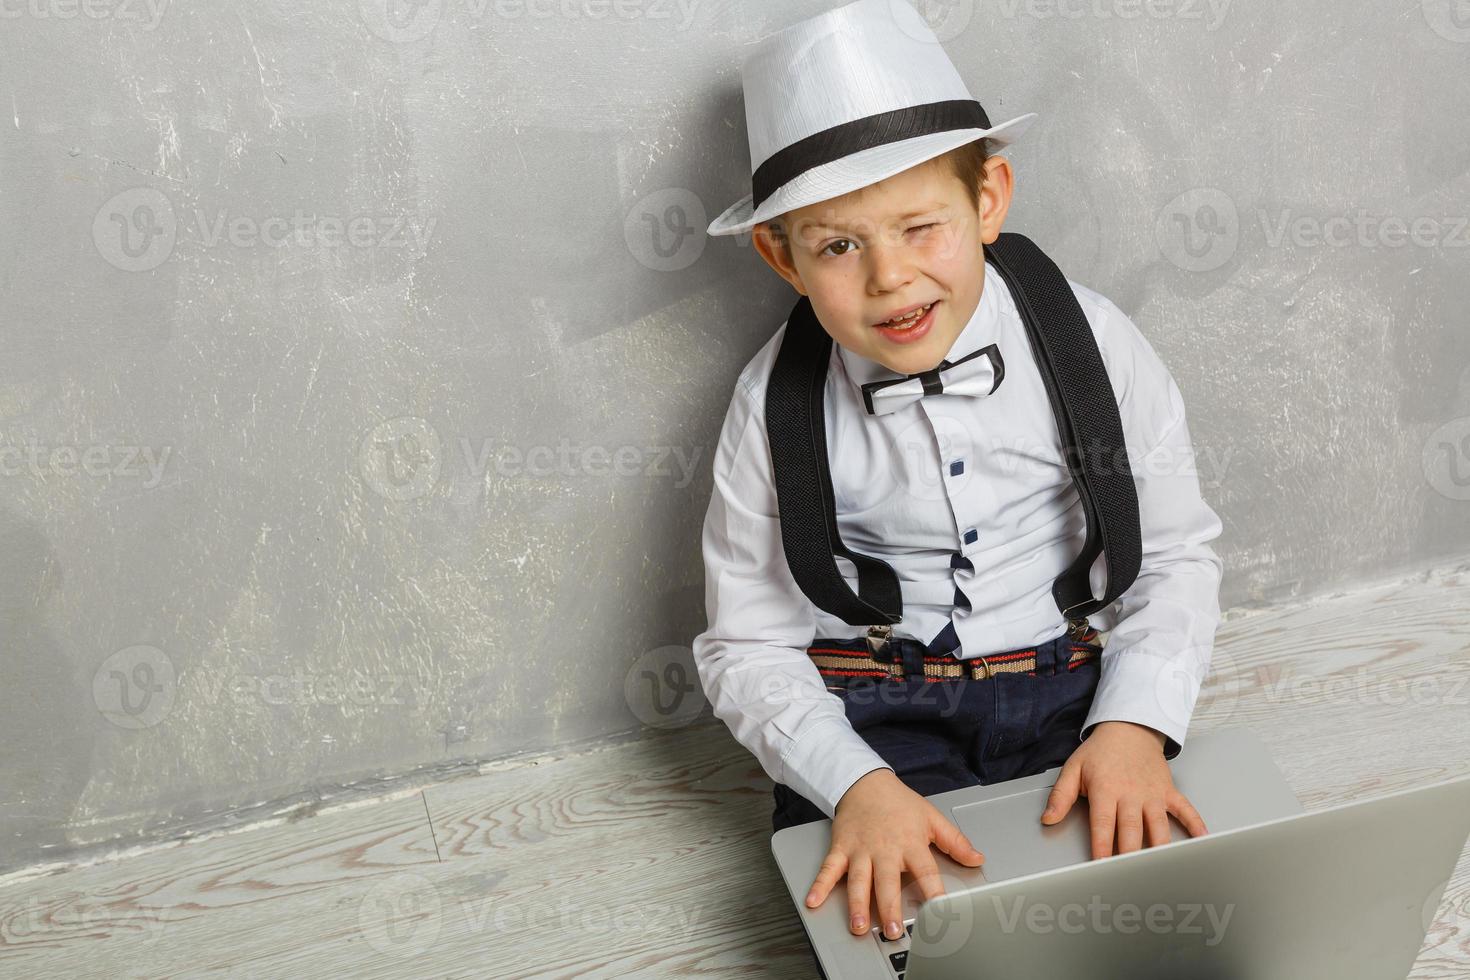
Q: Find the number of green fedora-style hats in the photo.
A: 0